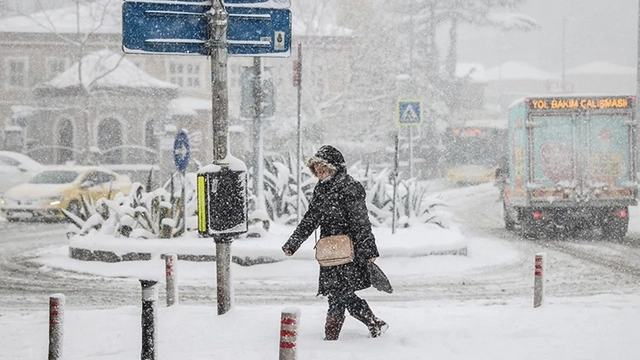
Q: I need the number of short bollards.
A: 5